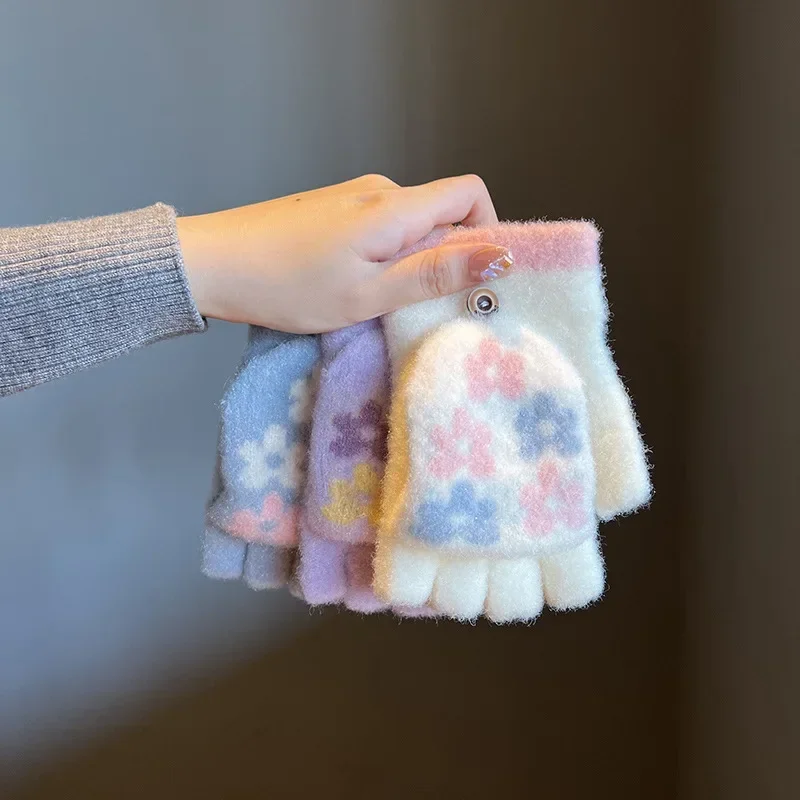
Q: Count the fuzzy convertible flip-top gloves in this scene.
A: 3